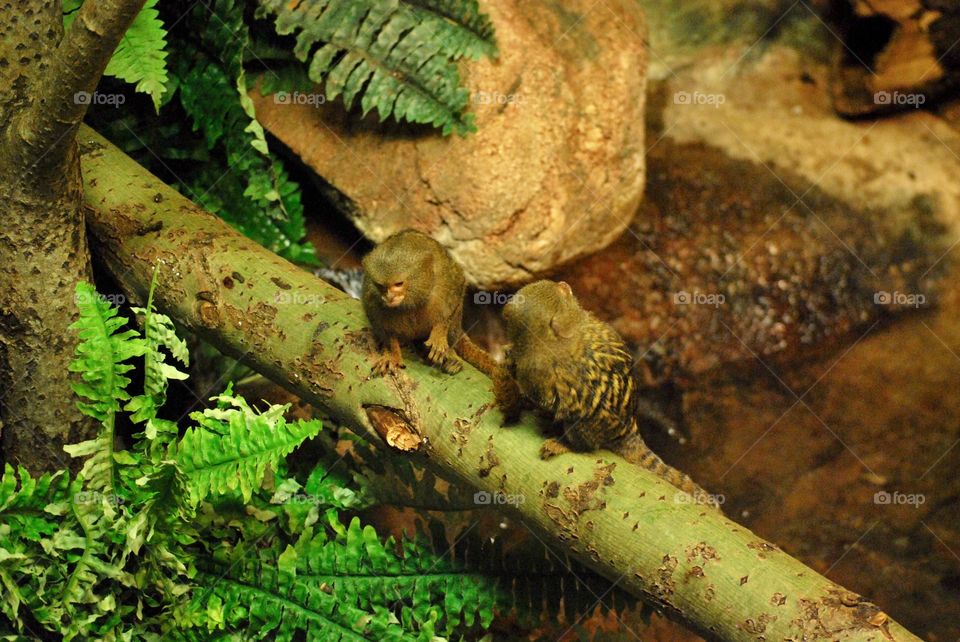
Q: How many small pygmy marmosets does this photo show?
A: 2